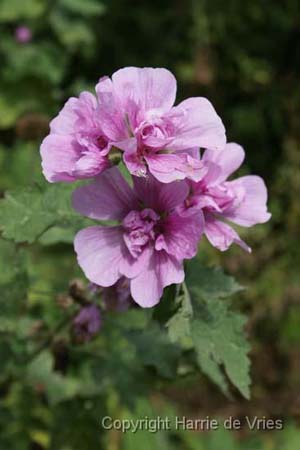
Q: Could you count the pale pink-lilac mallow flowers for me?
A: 4